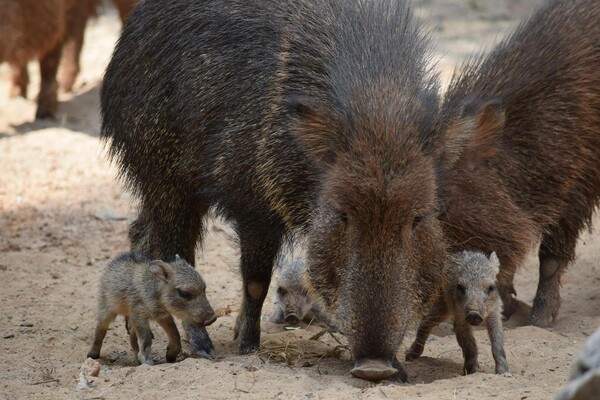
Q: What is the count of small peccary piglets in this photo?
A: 3